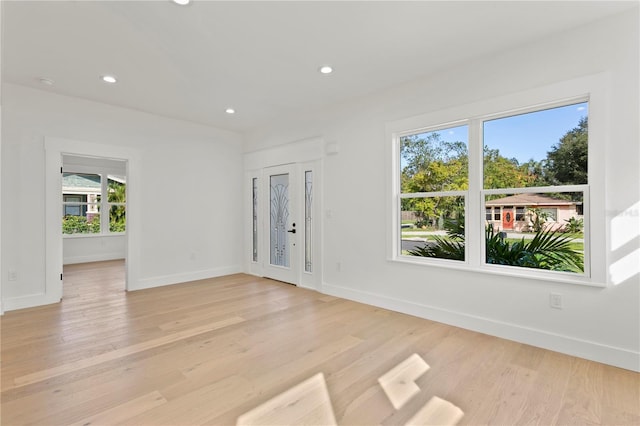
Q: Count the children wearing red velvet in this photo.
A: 0